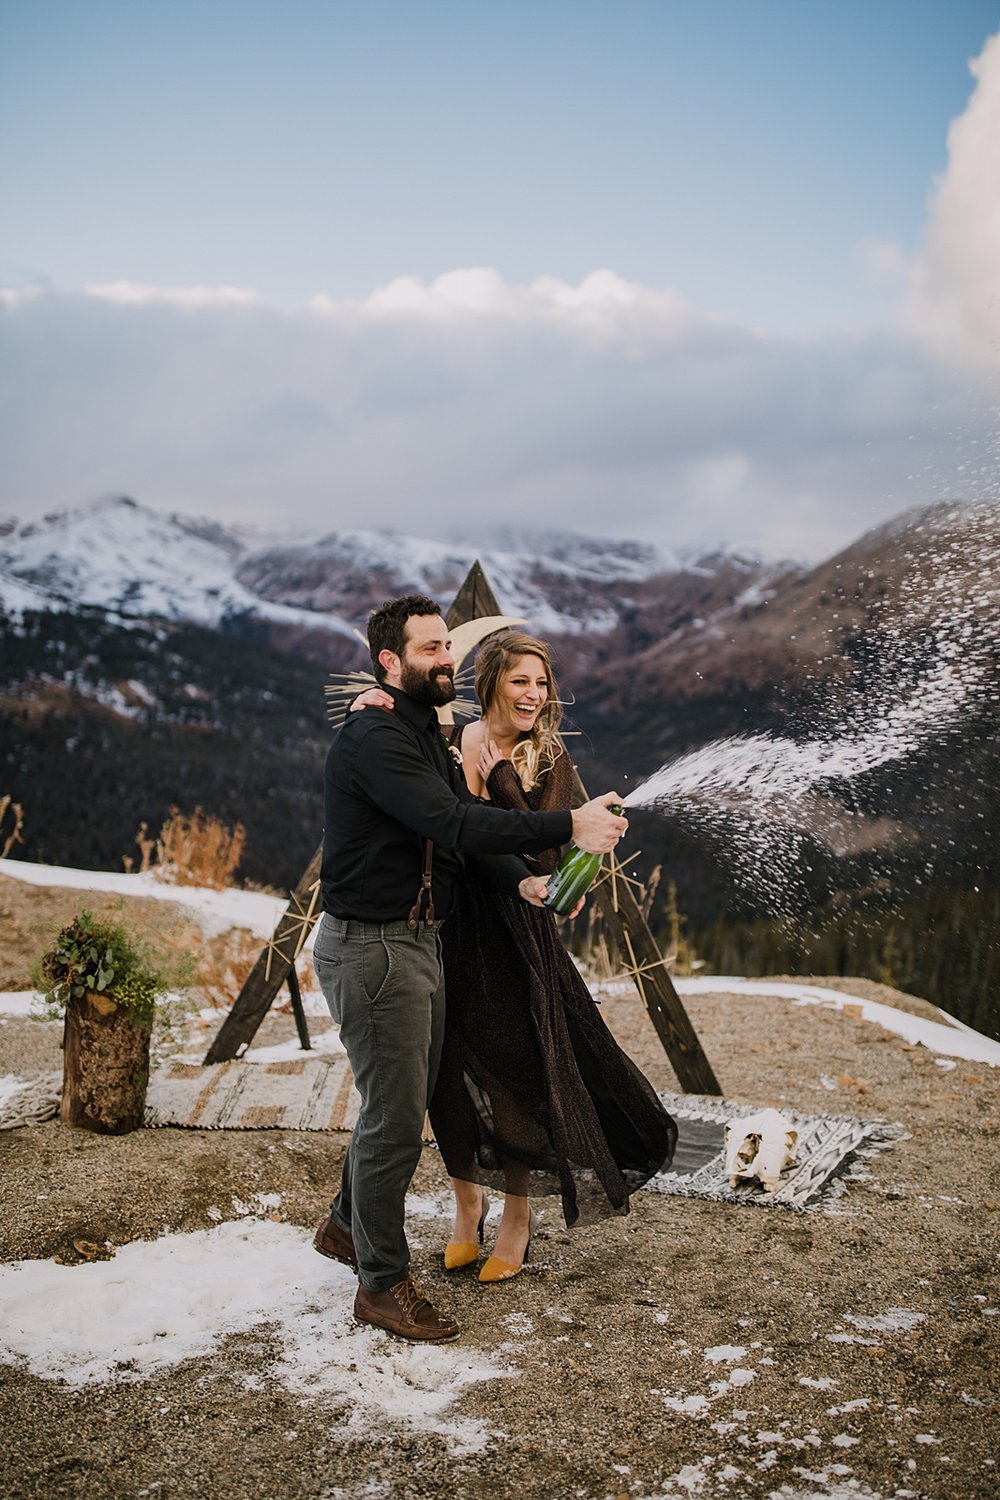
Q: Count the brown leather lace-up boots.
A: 2